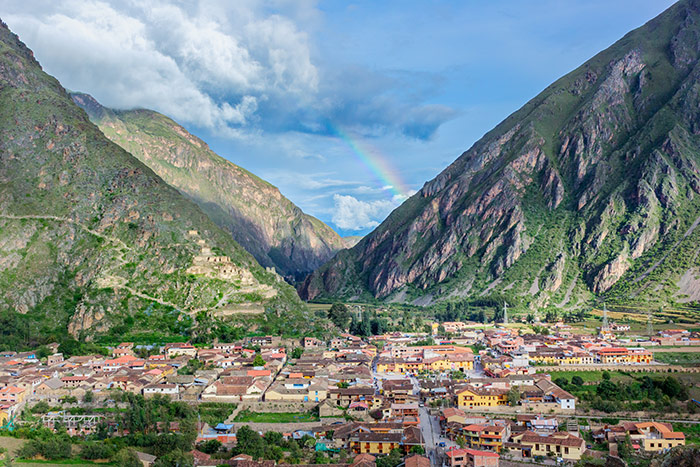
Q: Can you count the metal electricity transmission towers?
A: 3